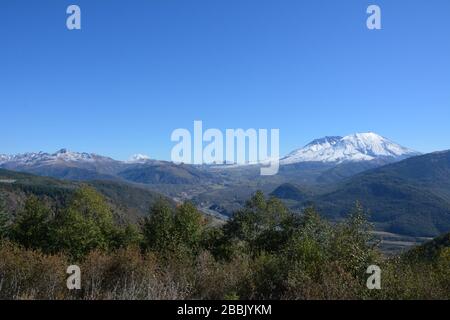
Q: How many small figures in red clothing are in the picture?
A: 0